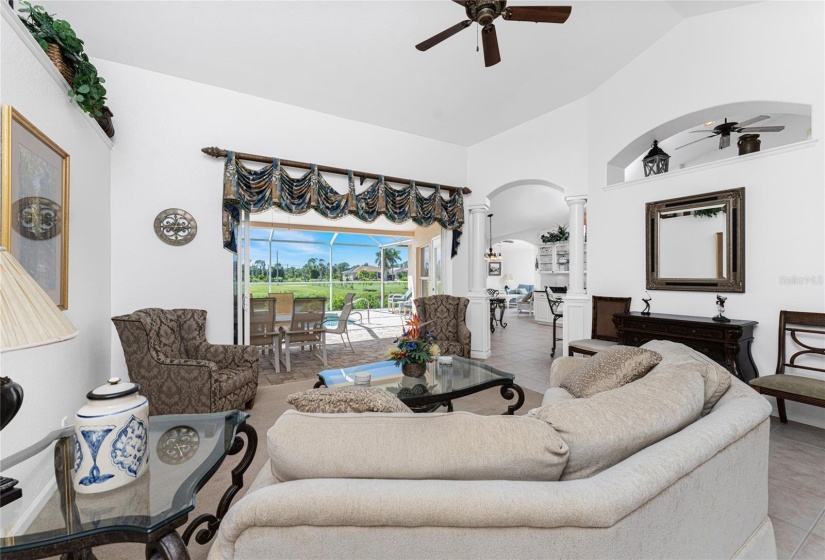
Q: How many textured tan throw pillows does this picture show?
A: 2